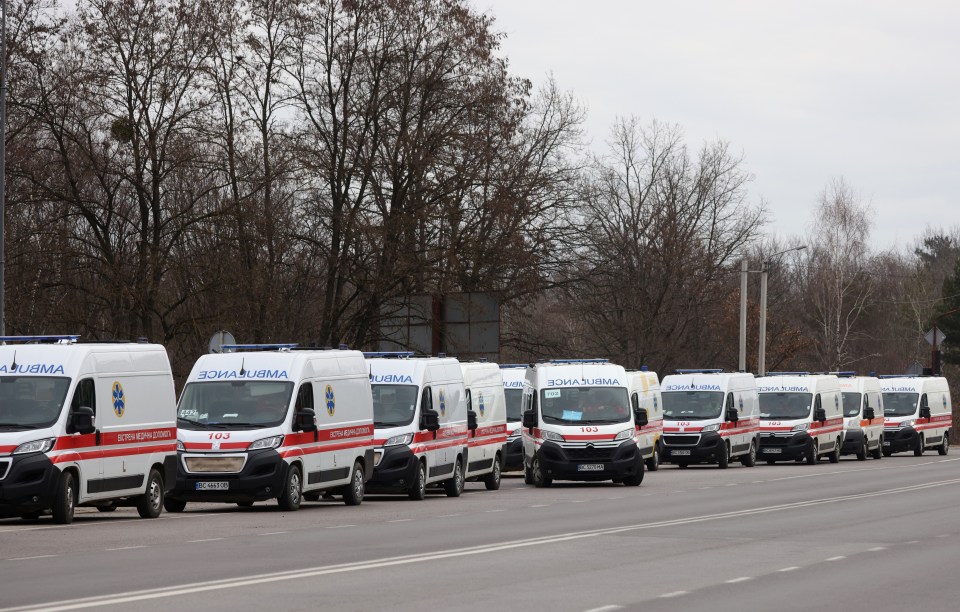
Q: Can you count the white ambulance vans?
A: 11